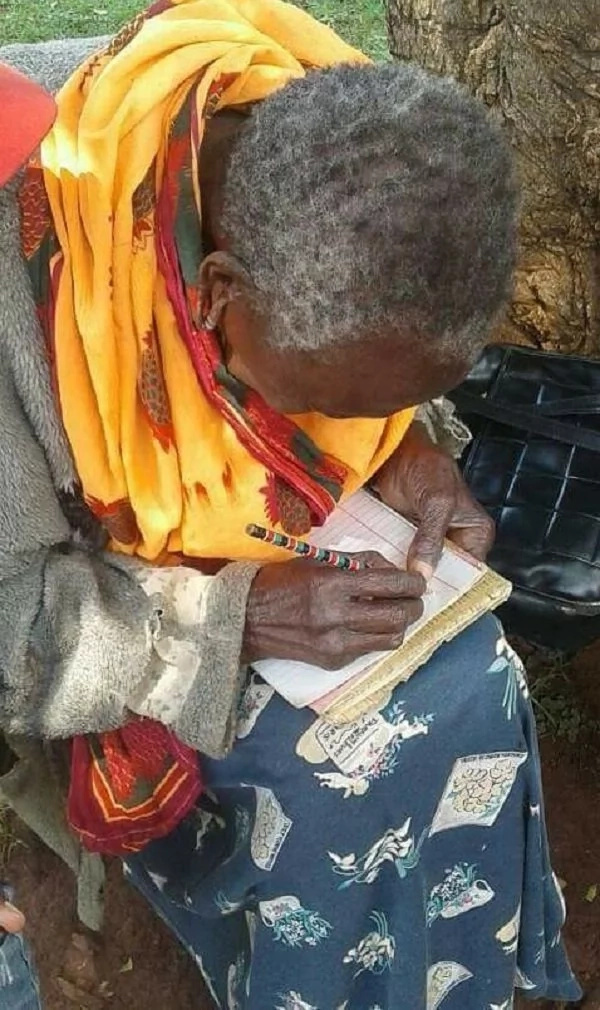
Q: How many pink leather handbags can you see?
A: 0